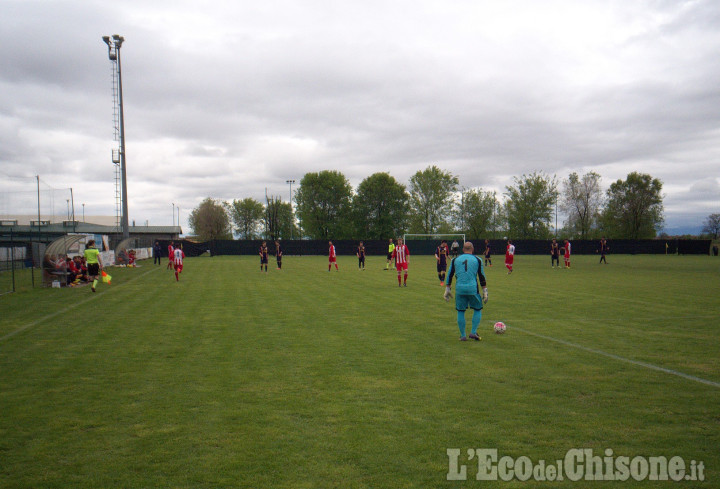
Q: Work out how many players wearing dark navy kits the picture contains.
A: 7